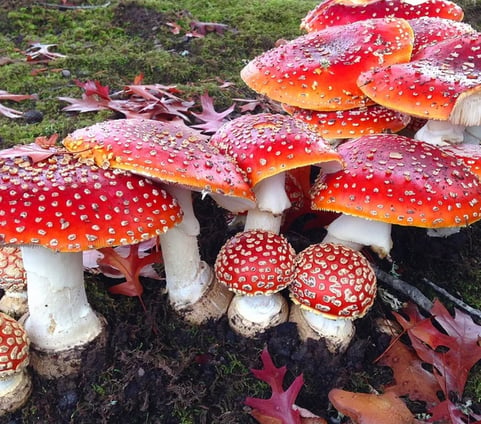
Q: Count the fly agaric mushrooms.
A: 14